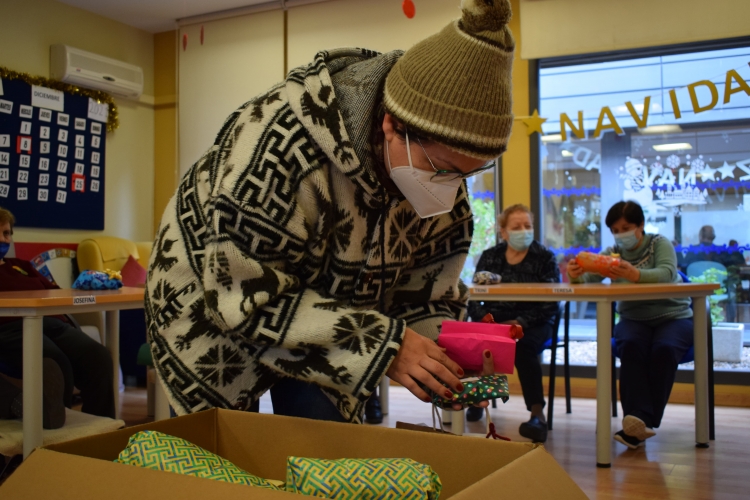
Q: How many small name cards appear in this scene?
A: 3